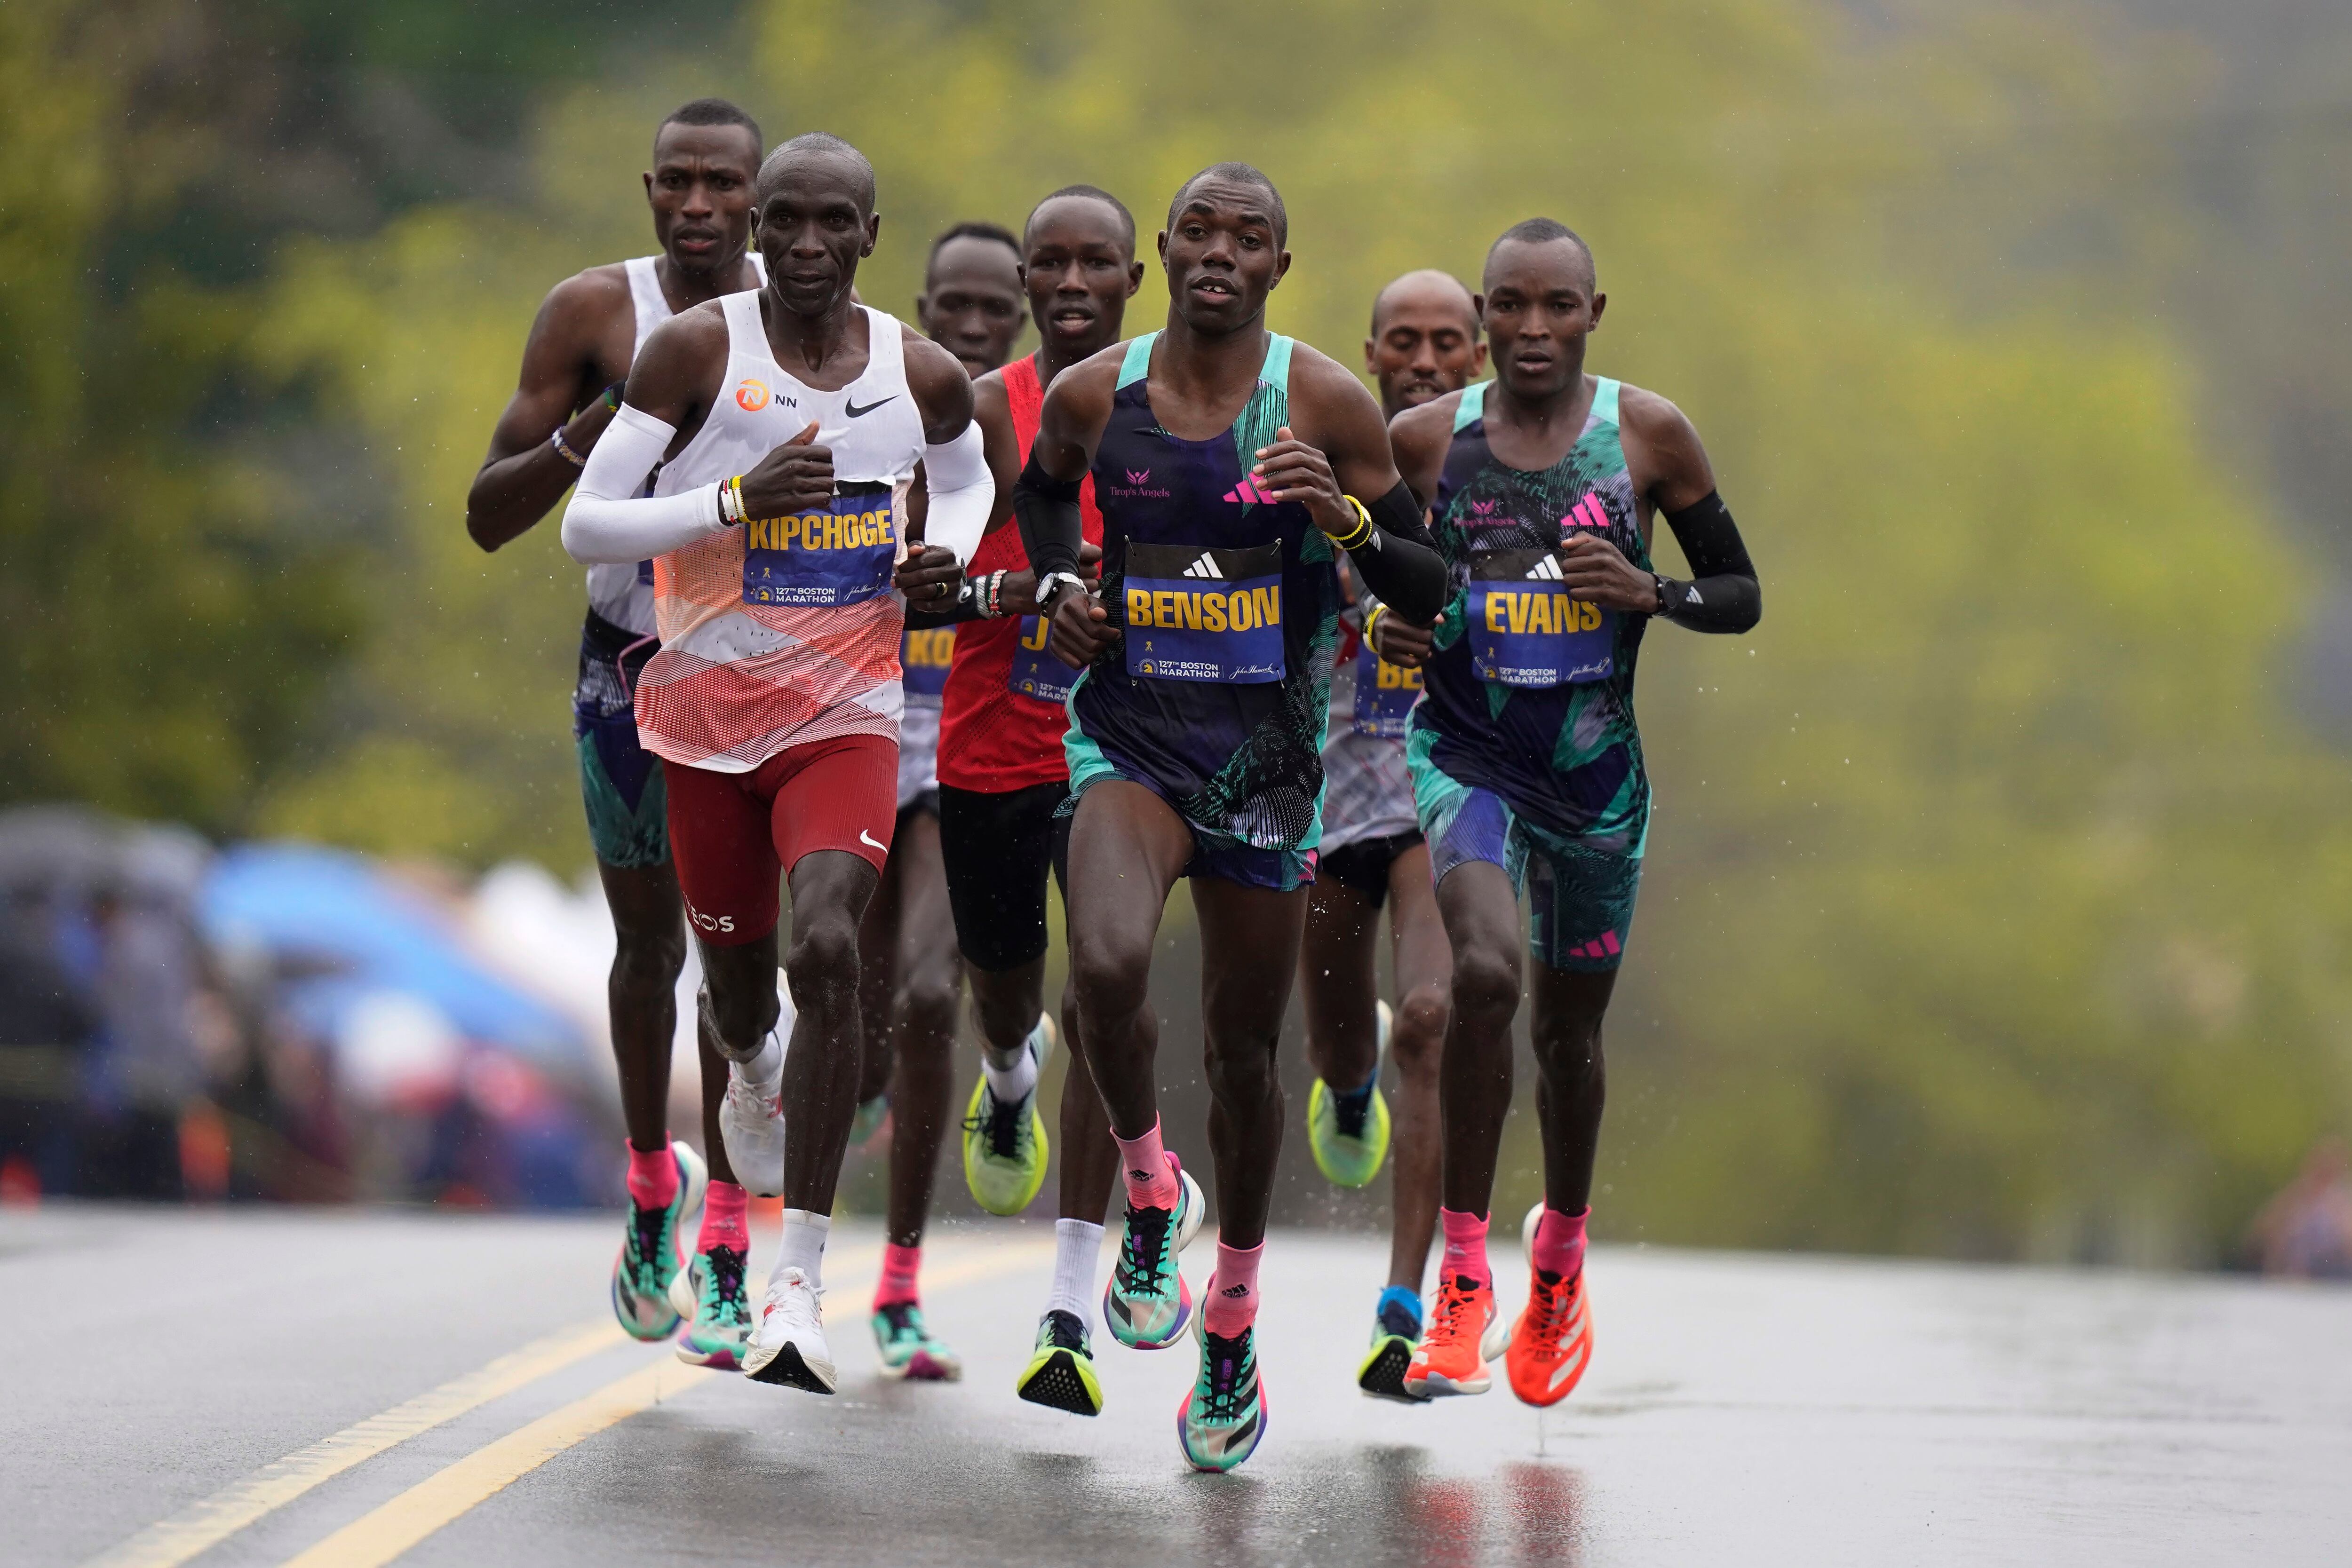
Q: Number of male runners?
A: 7